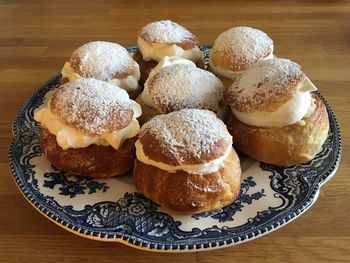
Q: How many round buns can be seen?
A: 7